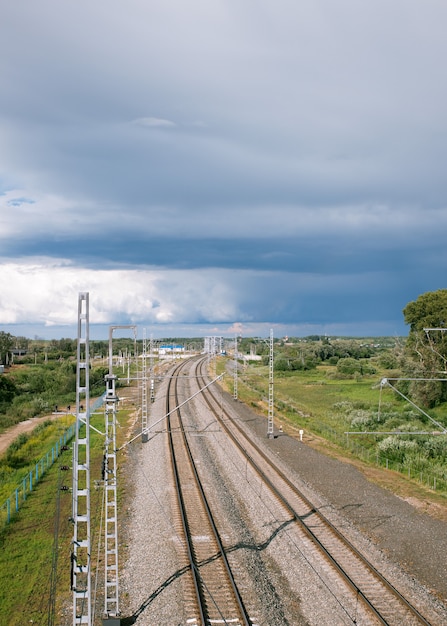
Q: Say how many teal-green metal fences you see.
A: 1